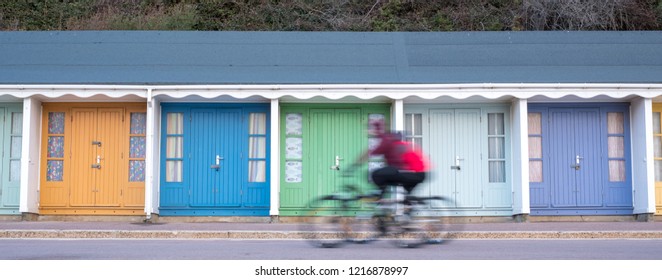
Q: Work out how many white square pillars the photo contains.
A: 6